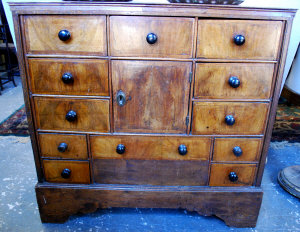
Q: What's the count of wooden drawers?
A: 12